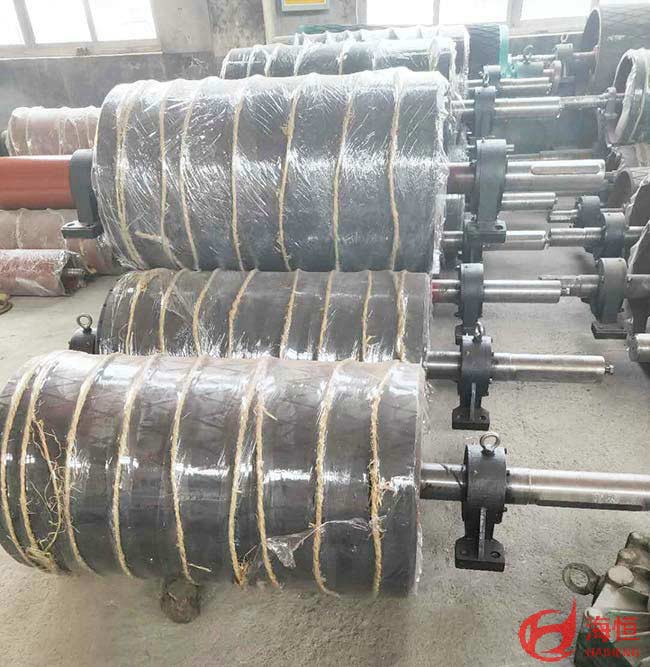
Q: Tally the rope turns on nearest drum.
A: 9